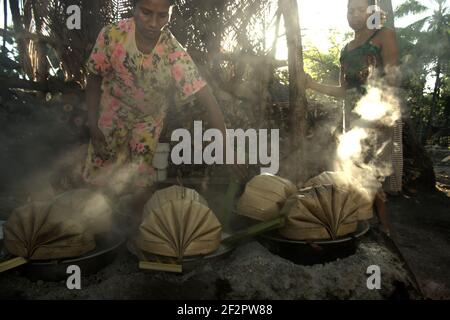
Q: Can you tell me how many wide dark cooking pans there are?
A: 3